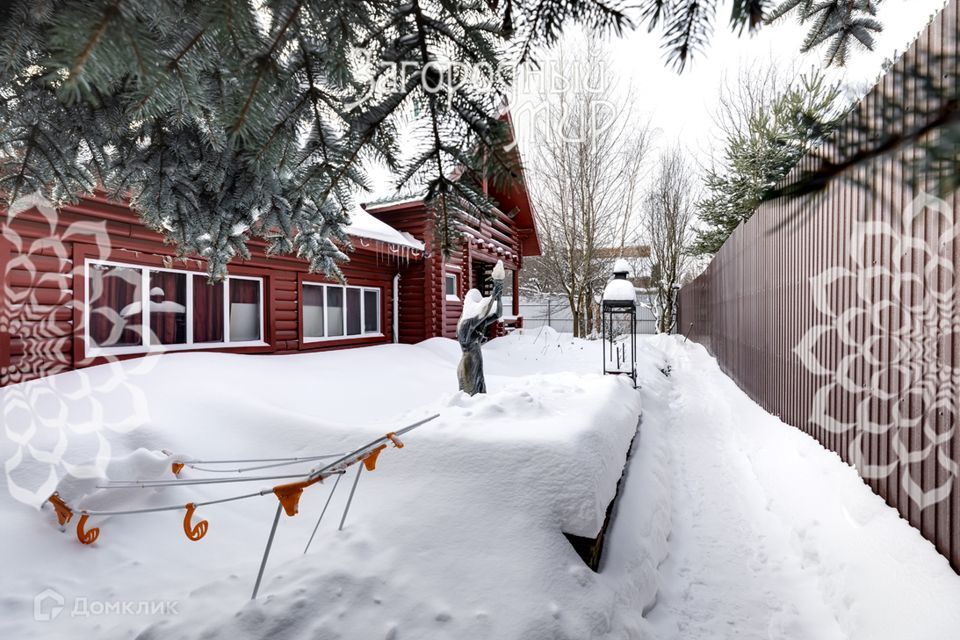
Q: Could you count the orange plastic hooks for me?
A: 2